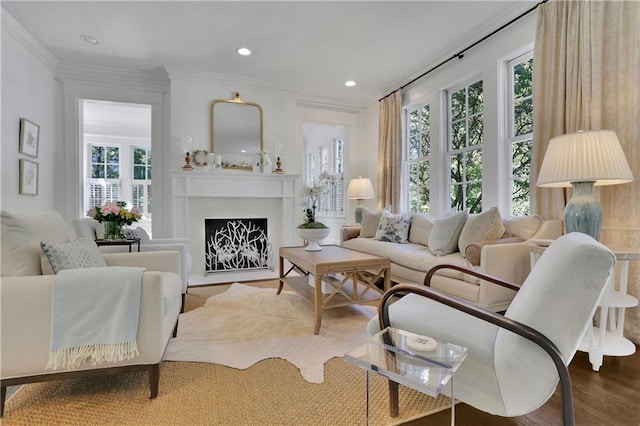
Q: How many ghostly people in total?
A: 0